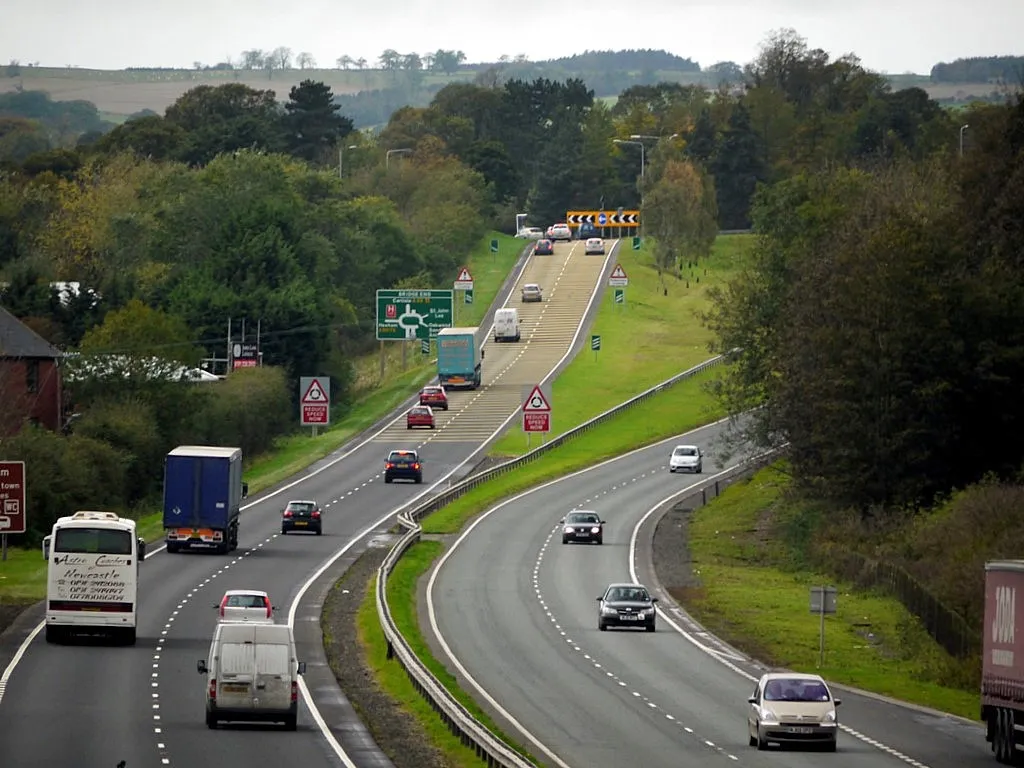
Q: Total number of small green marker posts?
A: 6